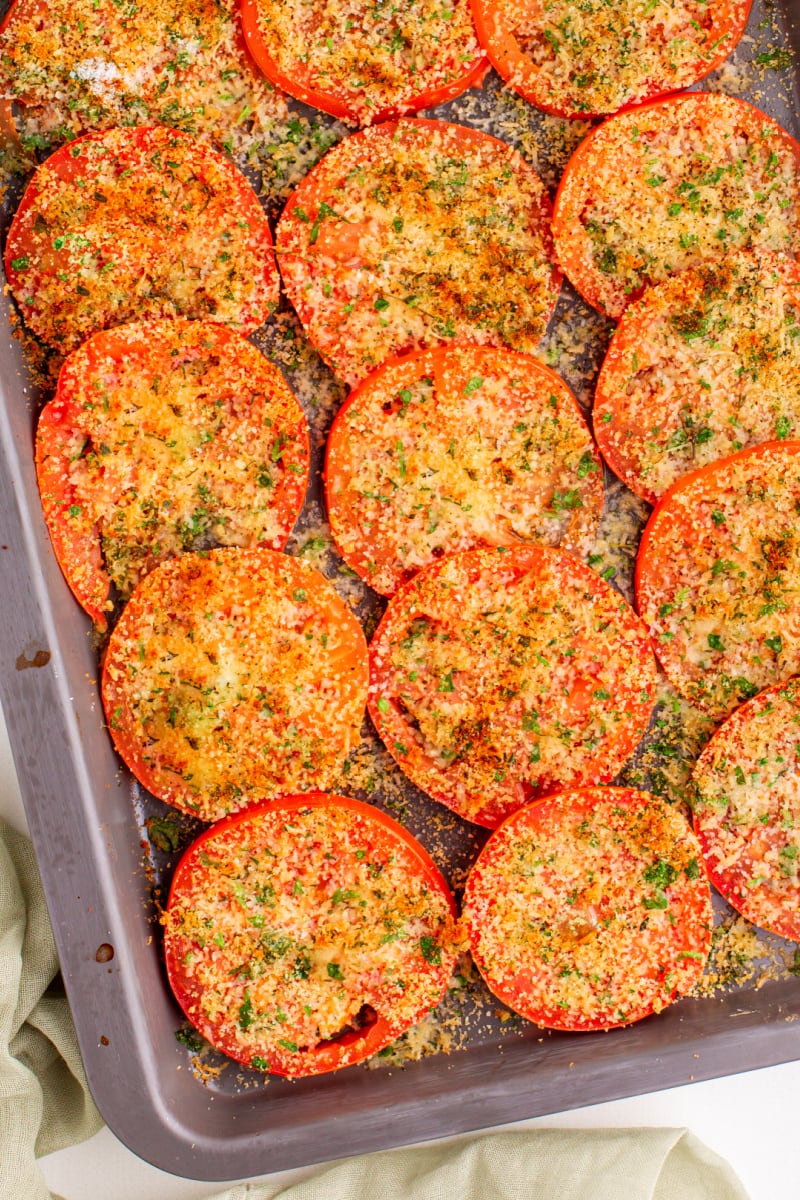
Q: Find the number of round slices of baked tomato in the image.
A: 15